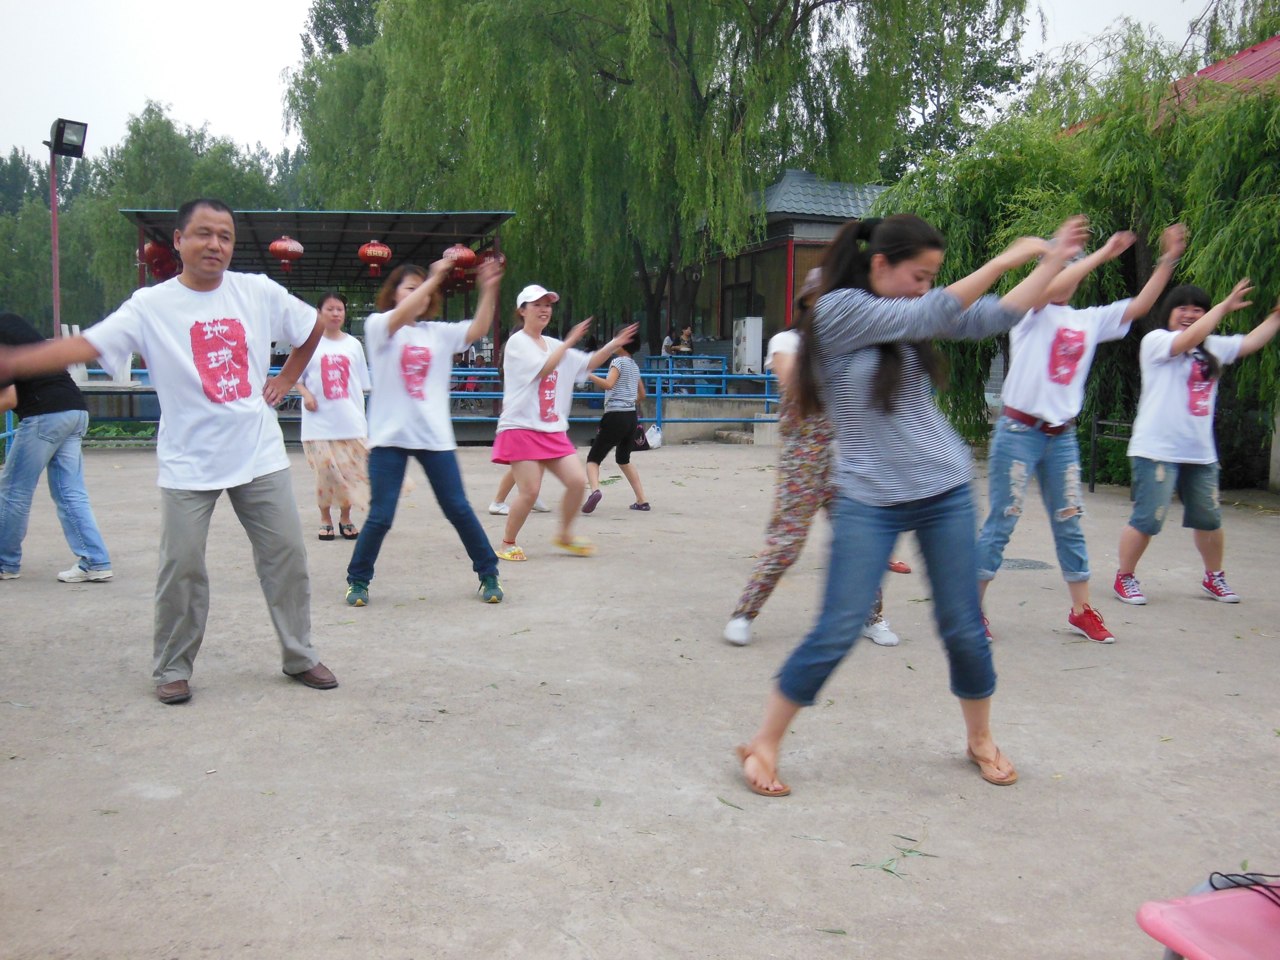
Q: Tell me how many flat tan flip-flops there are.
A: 2